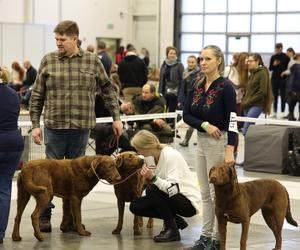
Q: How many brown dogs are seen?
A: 3